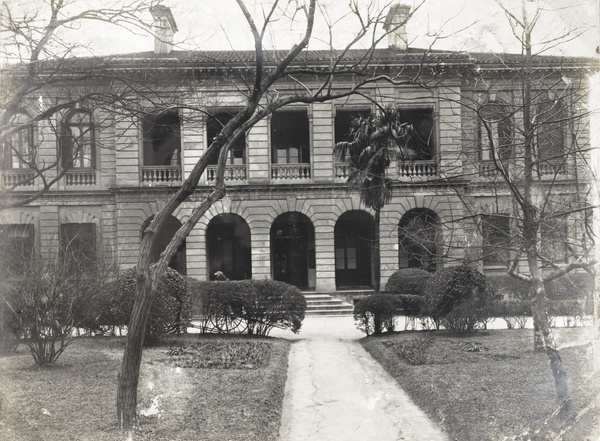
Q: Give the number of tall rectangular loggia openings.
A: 5